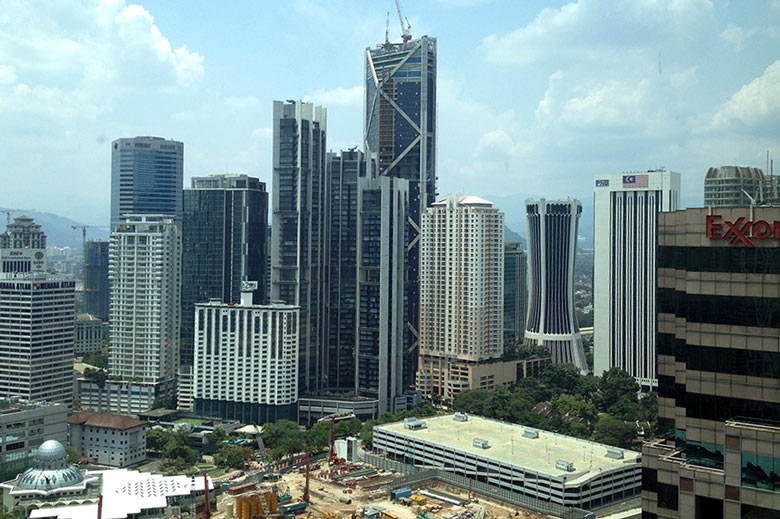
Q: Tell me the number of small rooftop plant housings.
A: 6